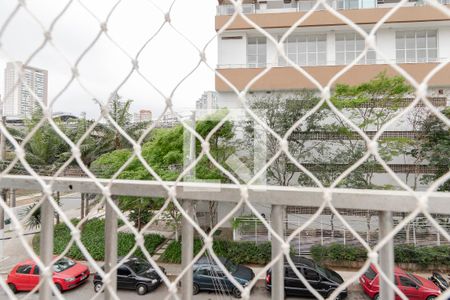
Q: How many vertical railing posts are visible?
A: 5